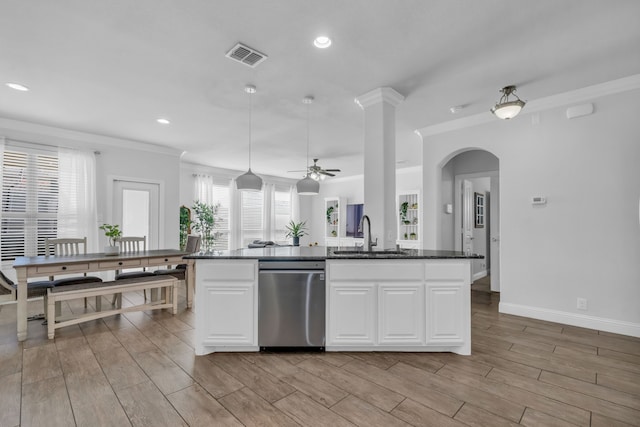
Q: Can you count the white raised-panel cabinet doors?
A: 4